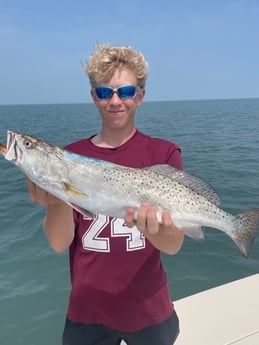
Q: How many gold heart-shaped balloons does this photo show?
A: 0